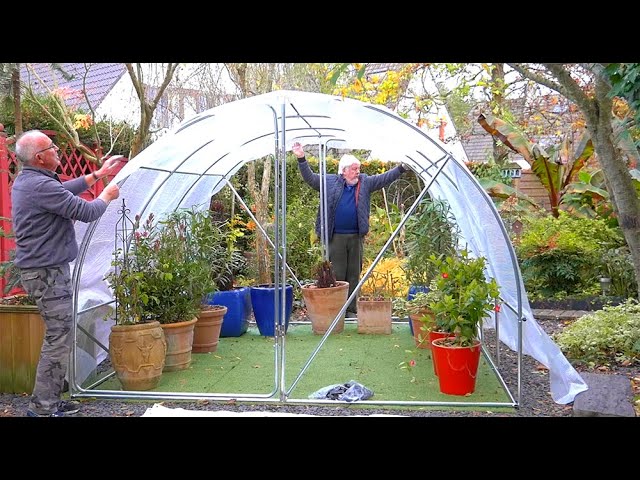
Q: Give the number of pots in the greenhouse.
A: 11